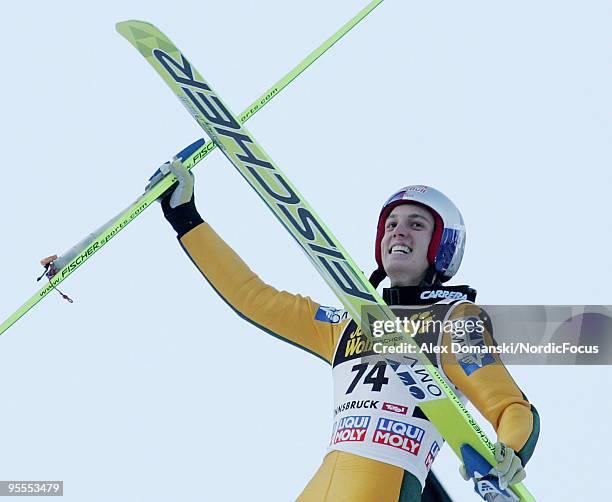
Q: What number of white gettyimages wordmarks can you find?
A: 1